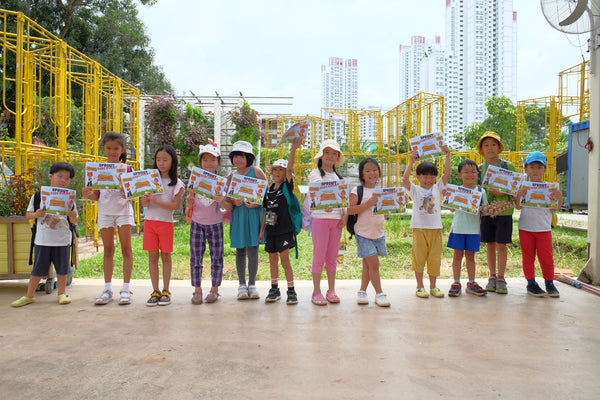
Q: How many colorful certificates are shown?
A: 12